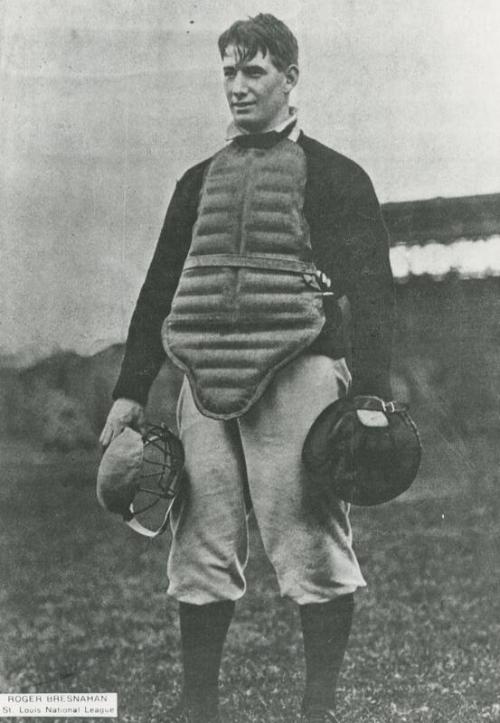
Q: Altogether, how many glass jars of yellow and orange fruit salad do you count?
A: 0